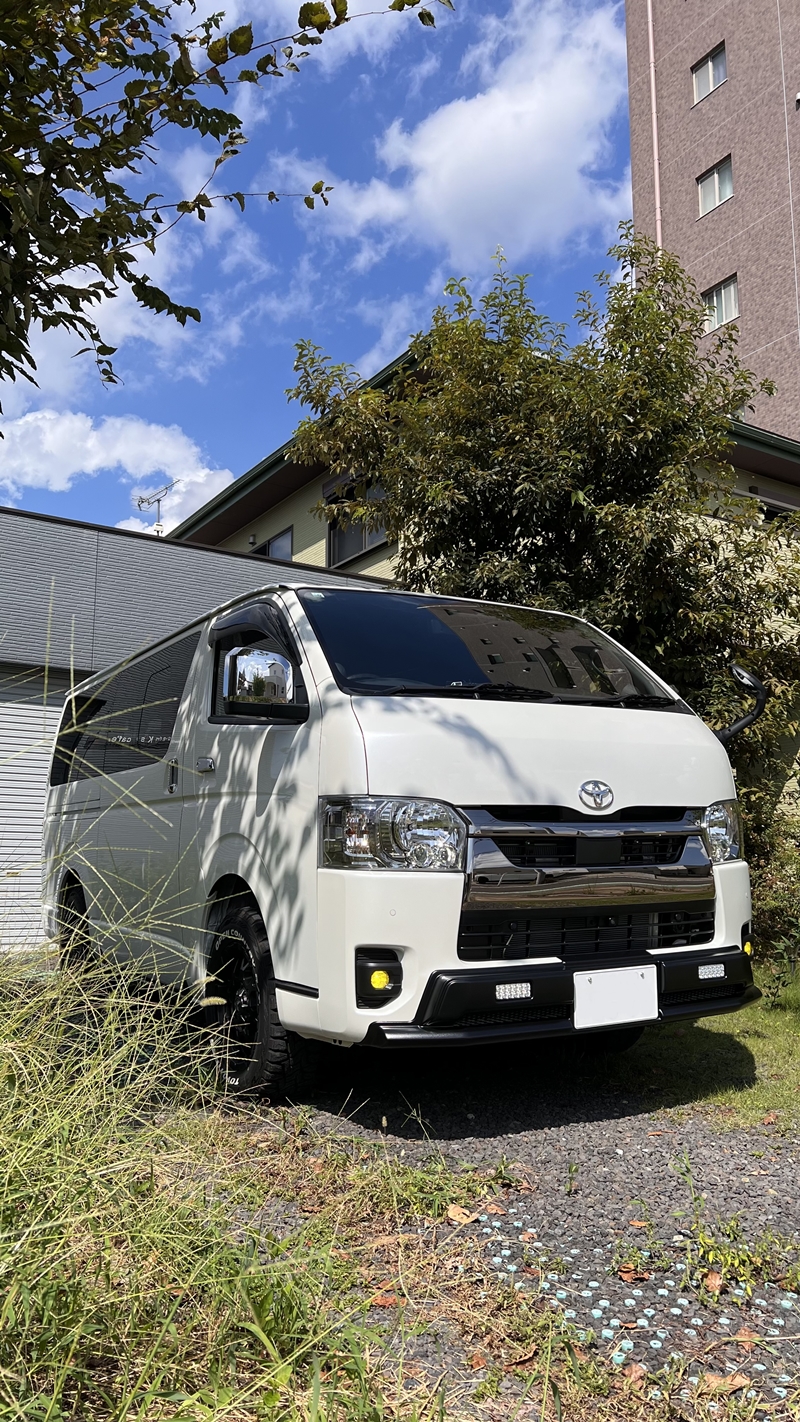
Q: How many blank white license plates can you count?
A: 1